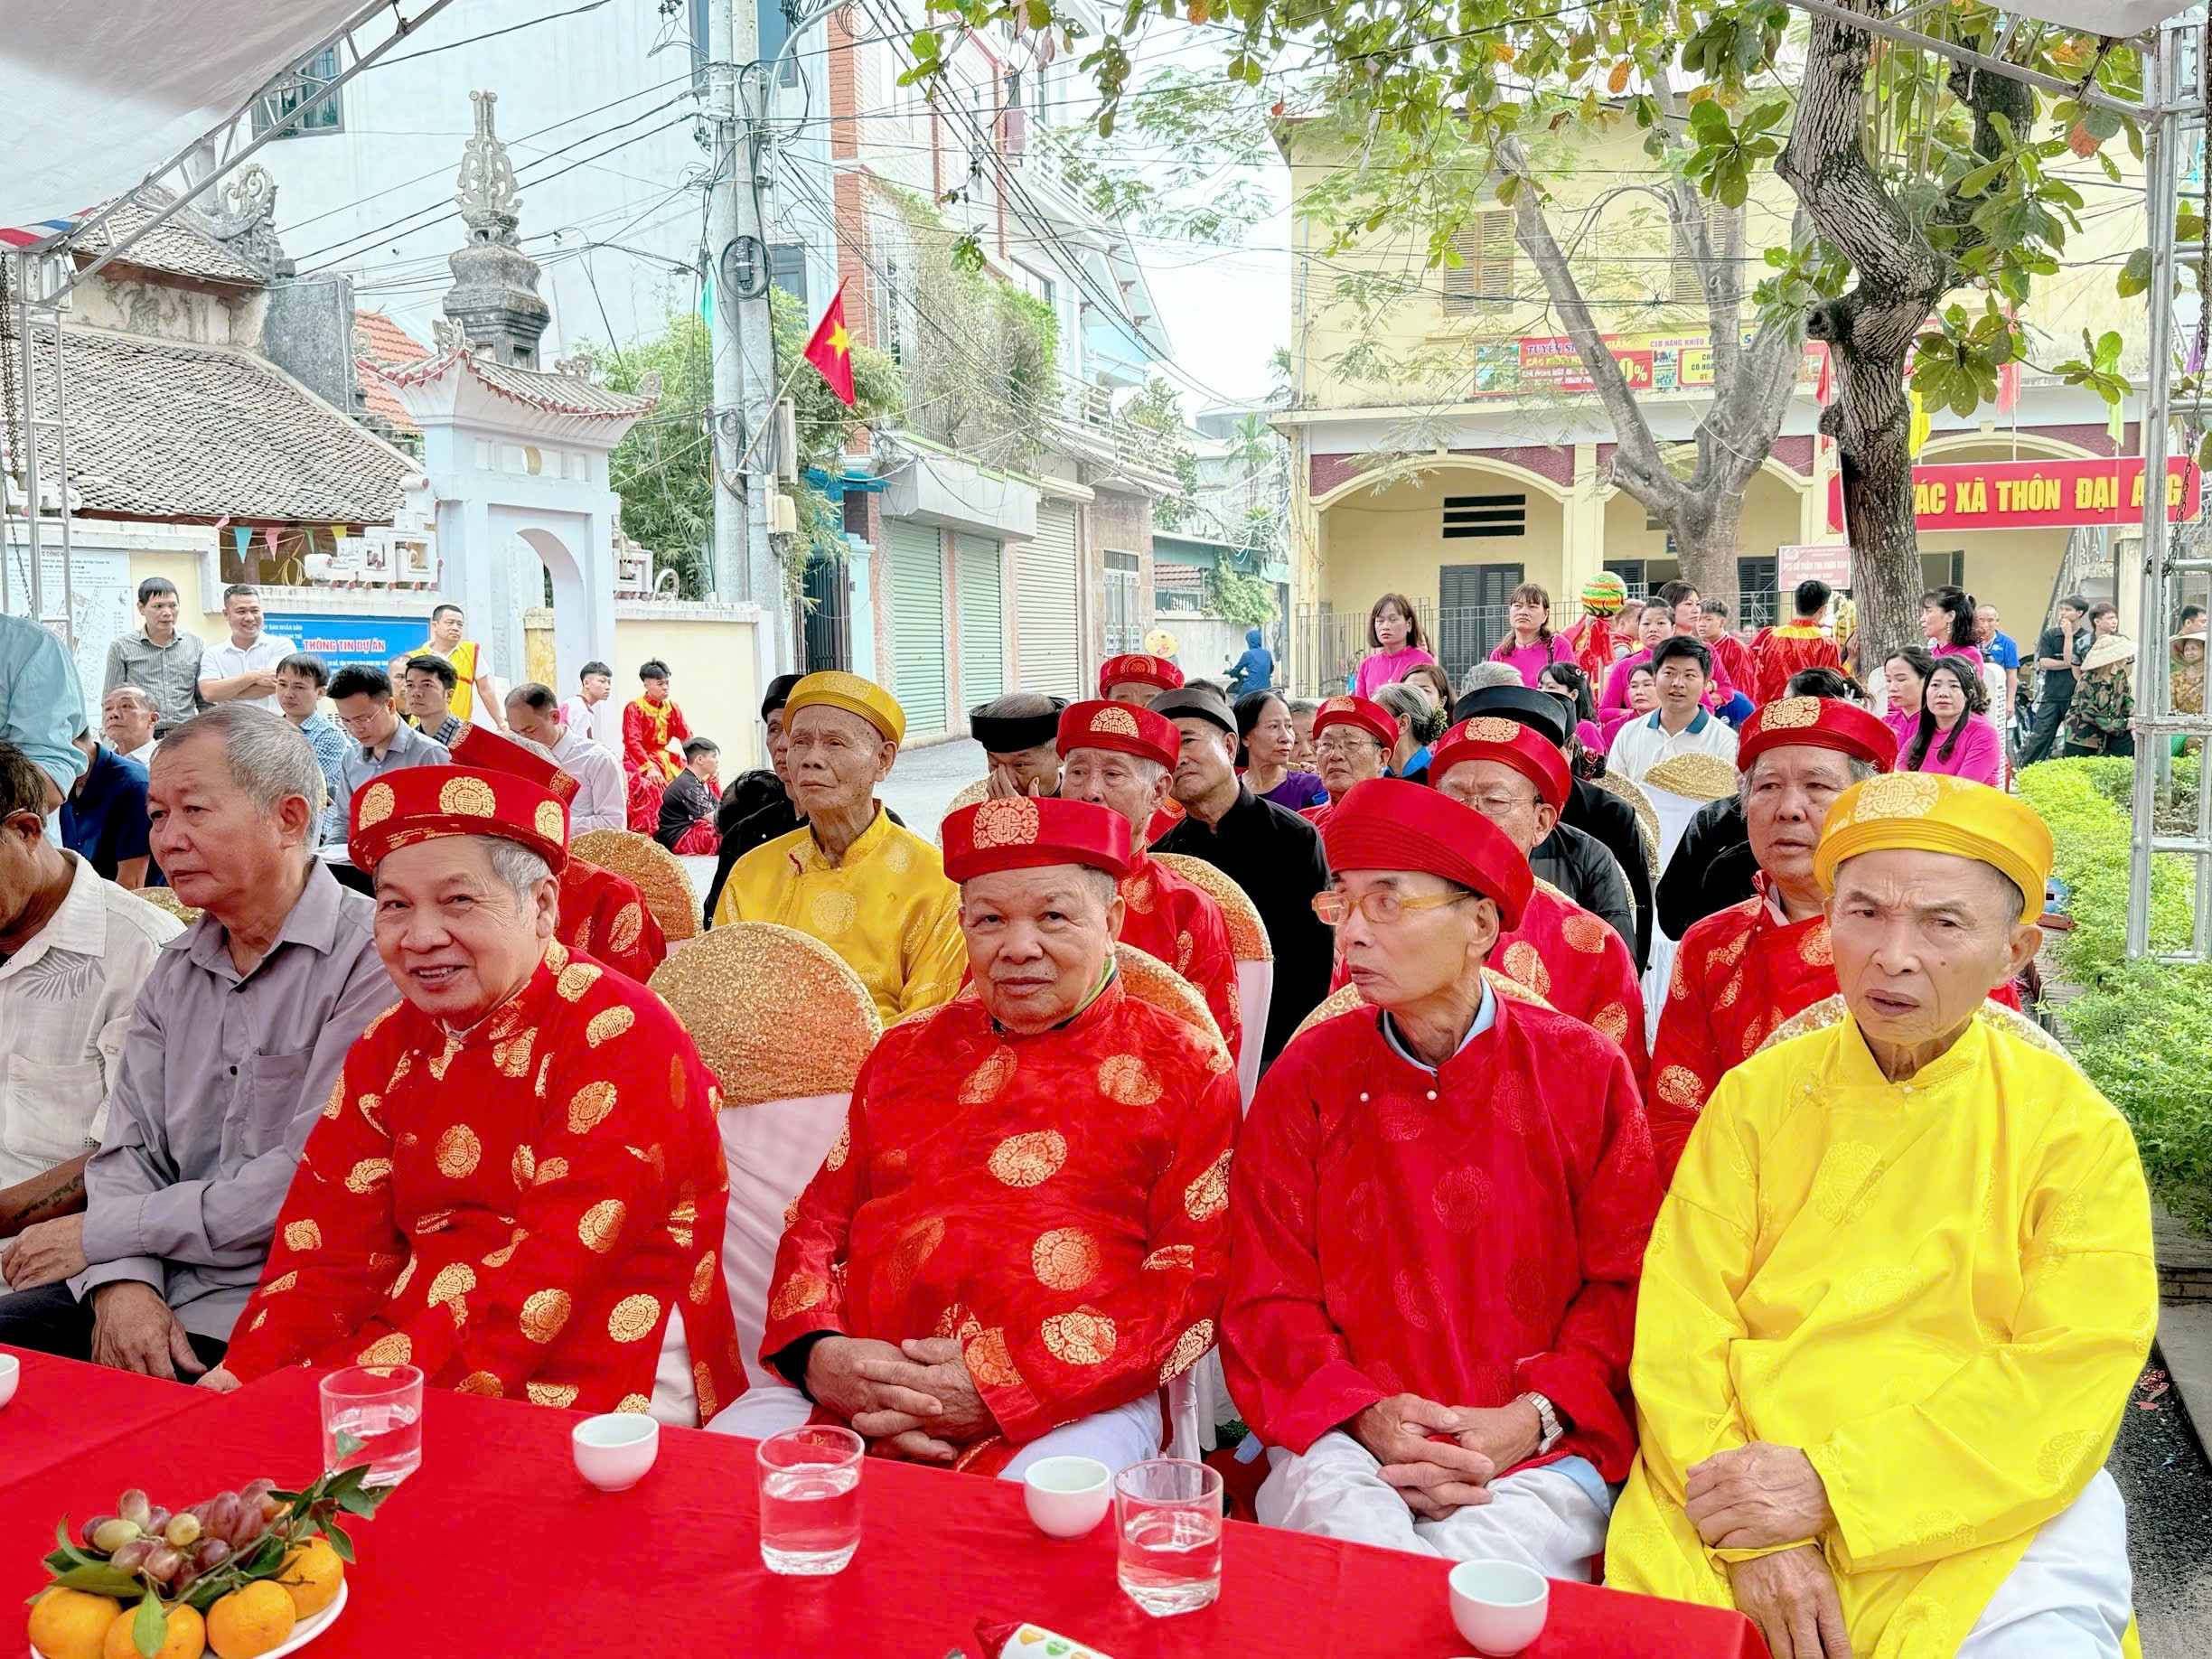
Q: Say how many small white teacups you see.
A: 4